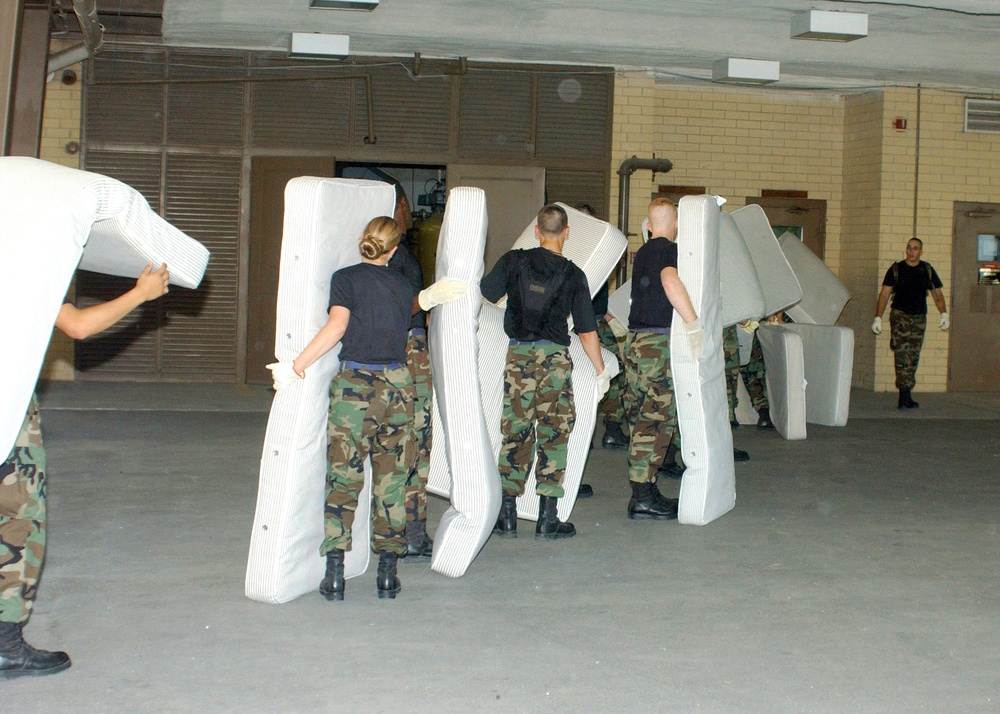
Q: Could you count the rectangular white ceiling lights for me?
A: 4